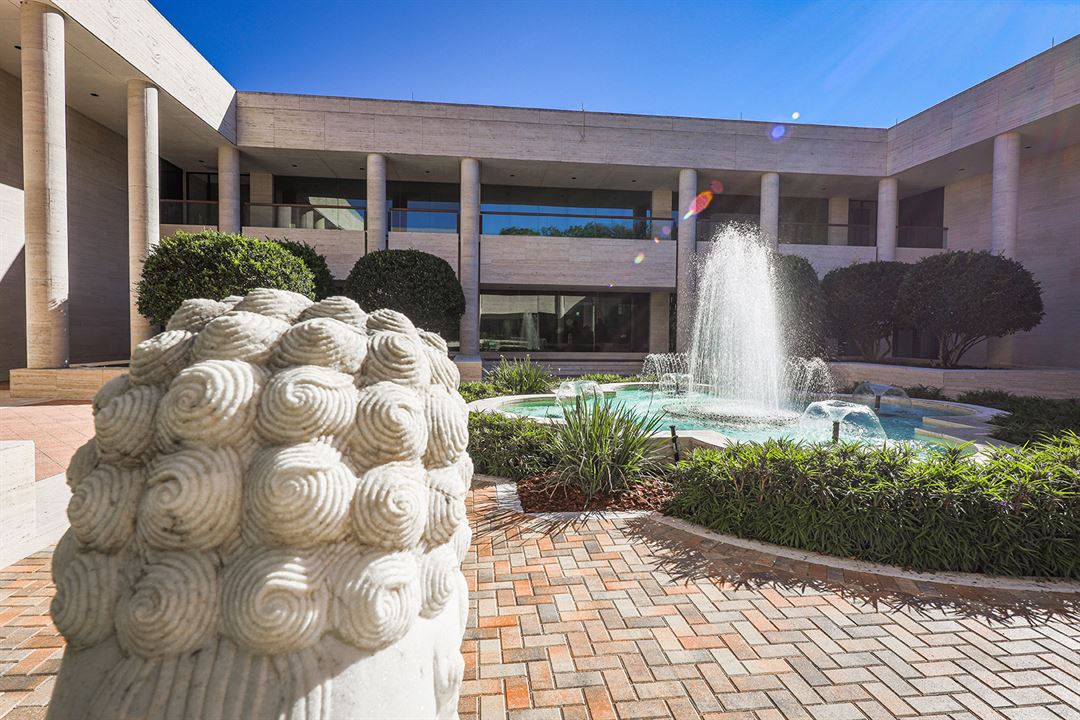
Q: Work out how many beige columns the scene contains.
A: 9